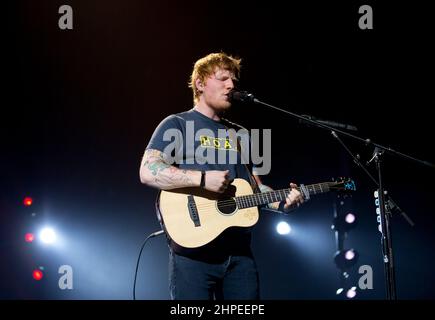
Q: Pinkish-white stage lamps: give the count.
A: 3